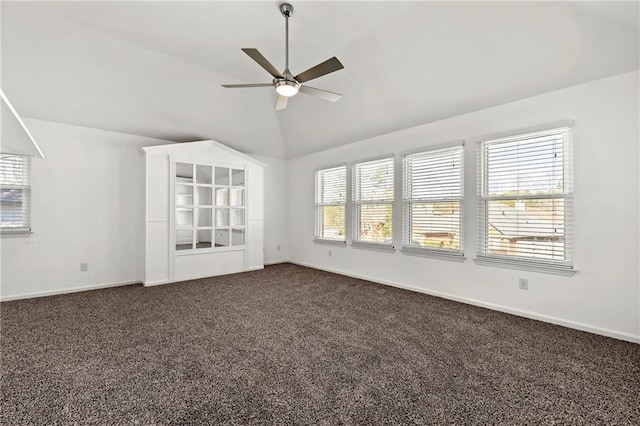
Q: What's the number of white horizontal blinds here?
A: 5